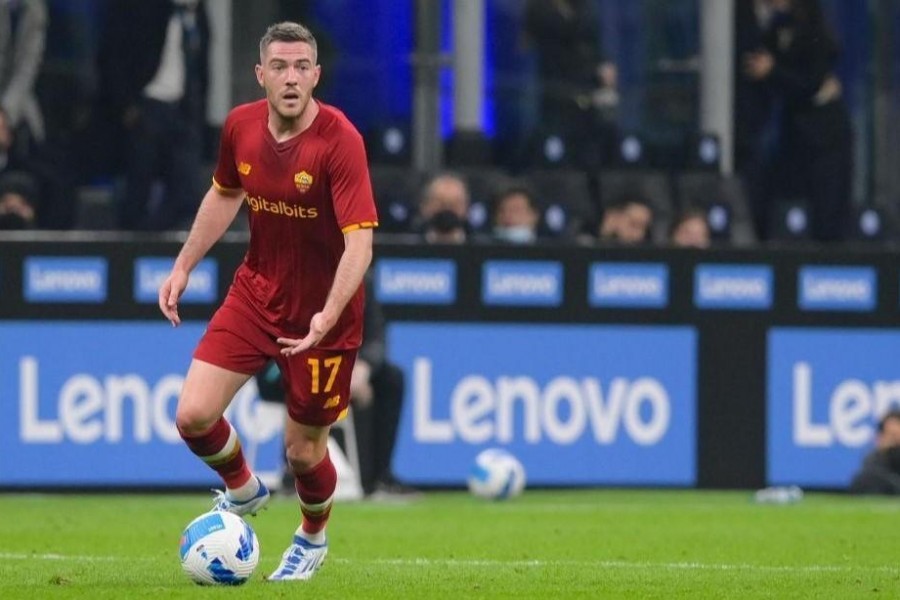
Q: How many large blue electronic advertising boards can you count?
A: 3